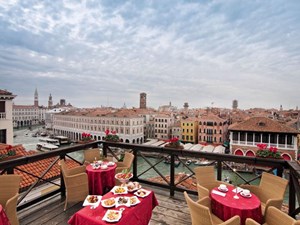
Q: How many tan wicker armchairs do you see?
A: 8